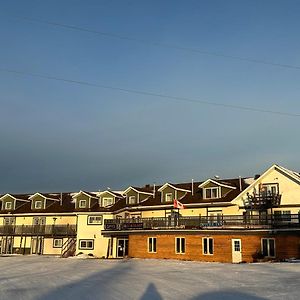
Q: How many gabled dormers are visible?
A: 7